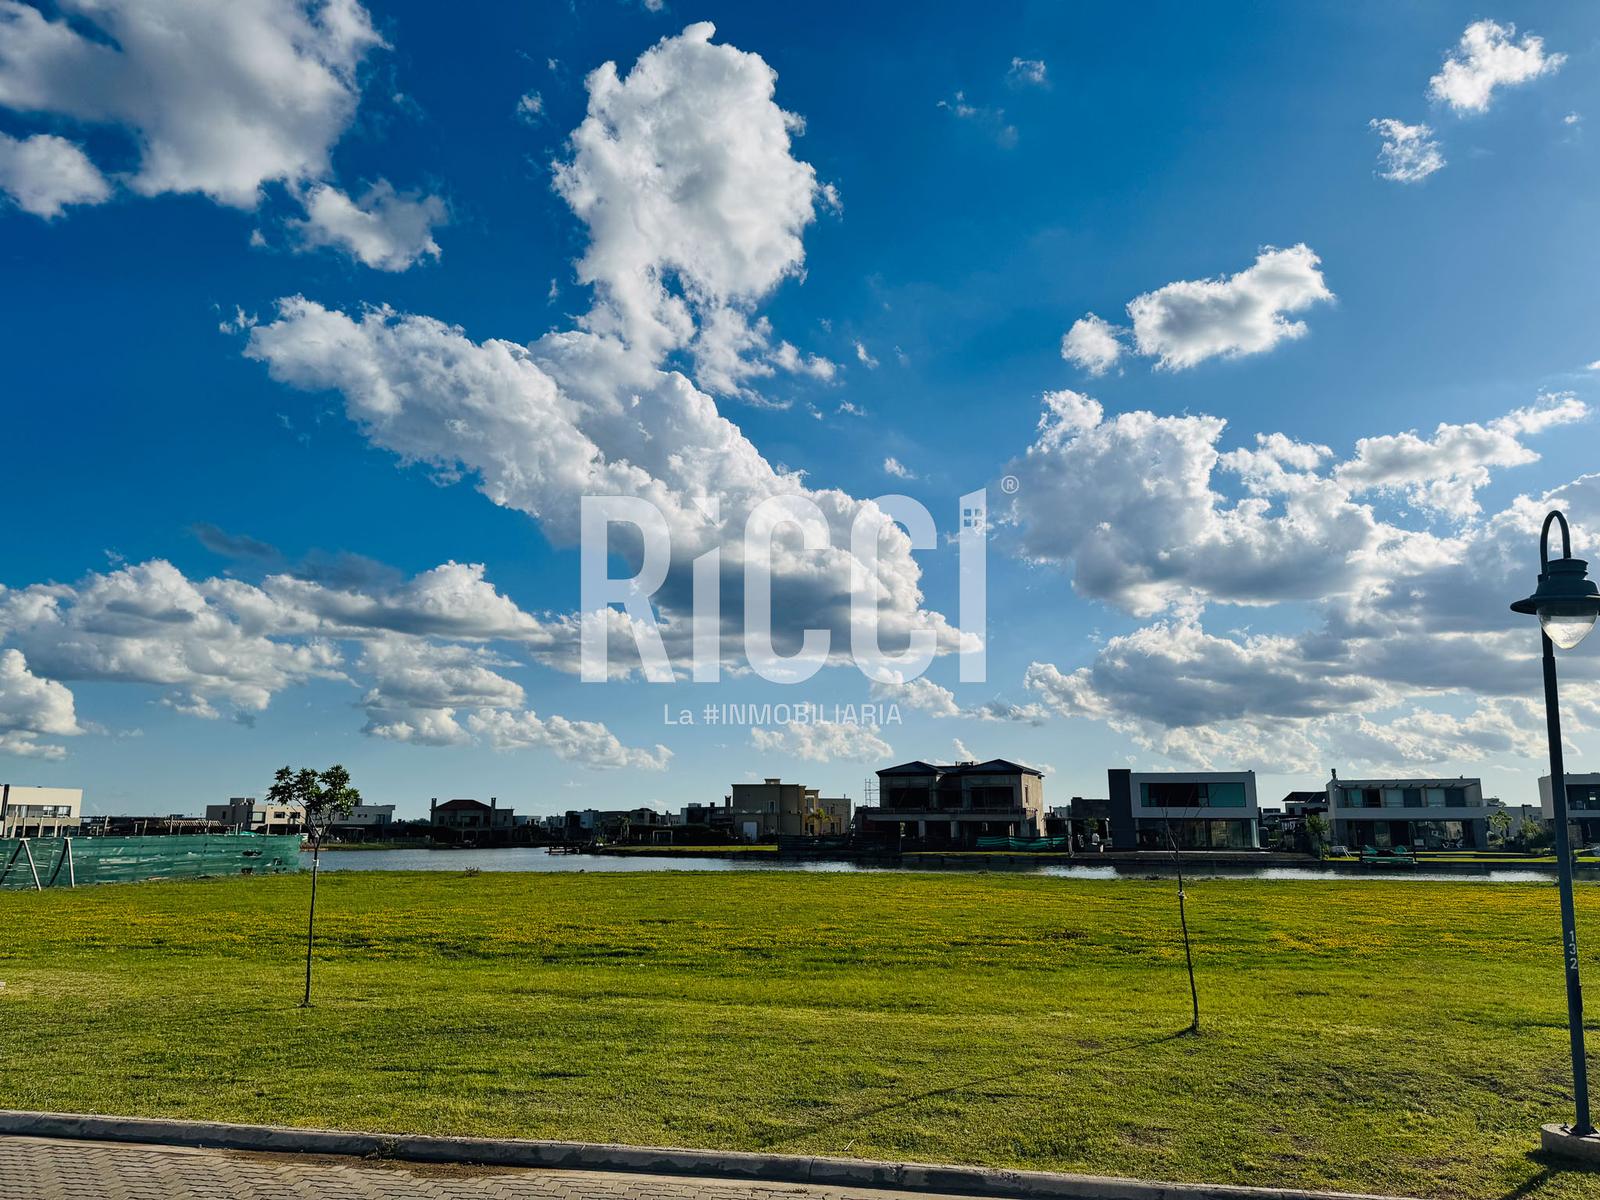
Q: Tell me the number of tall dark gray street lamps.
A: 1